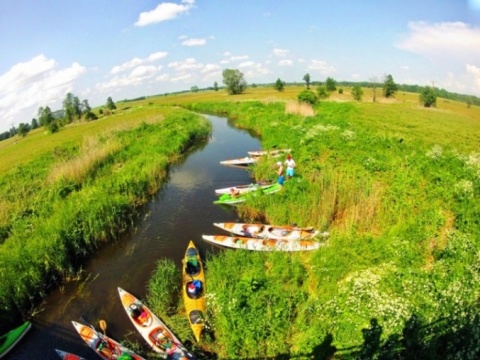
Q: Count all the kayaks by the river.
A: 11